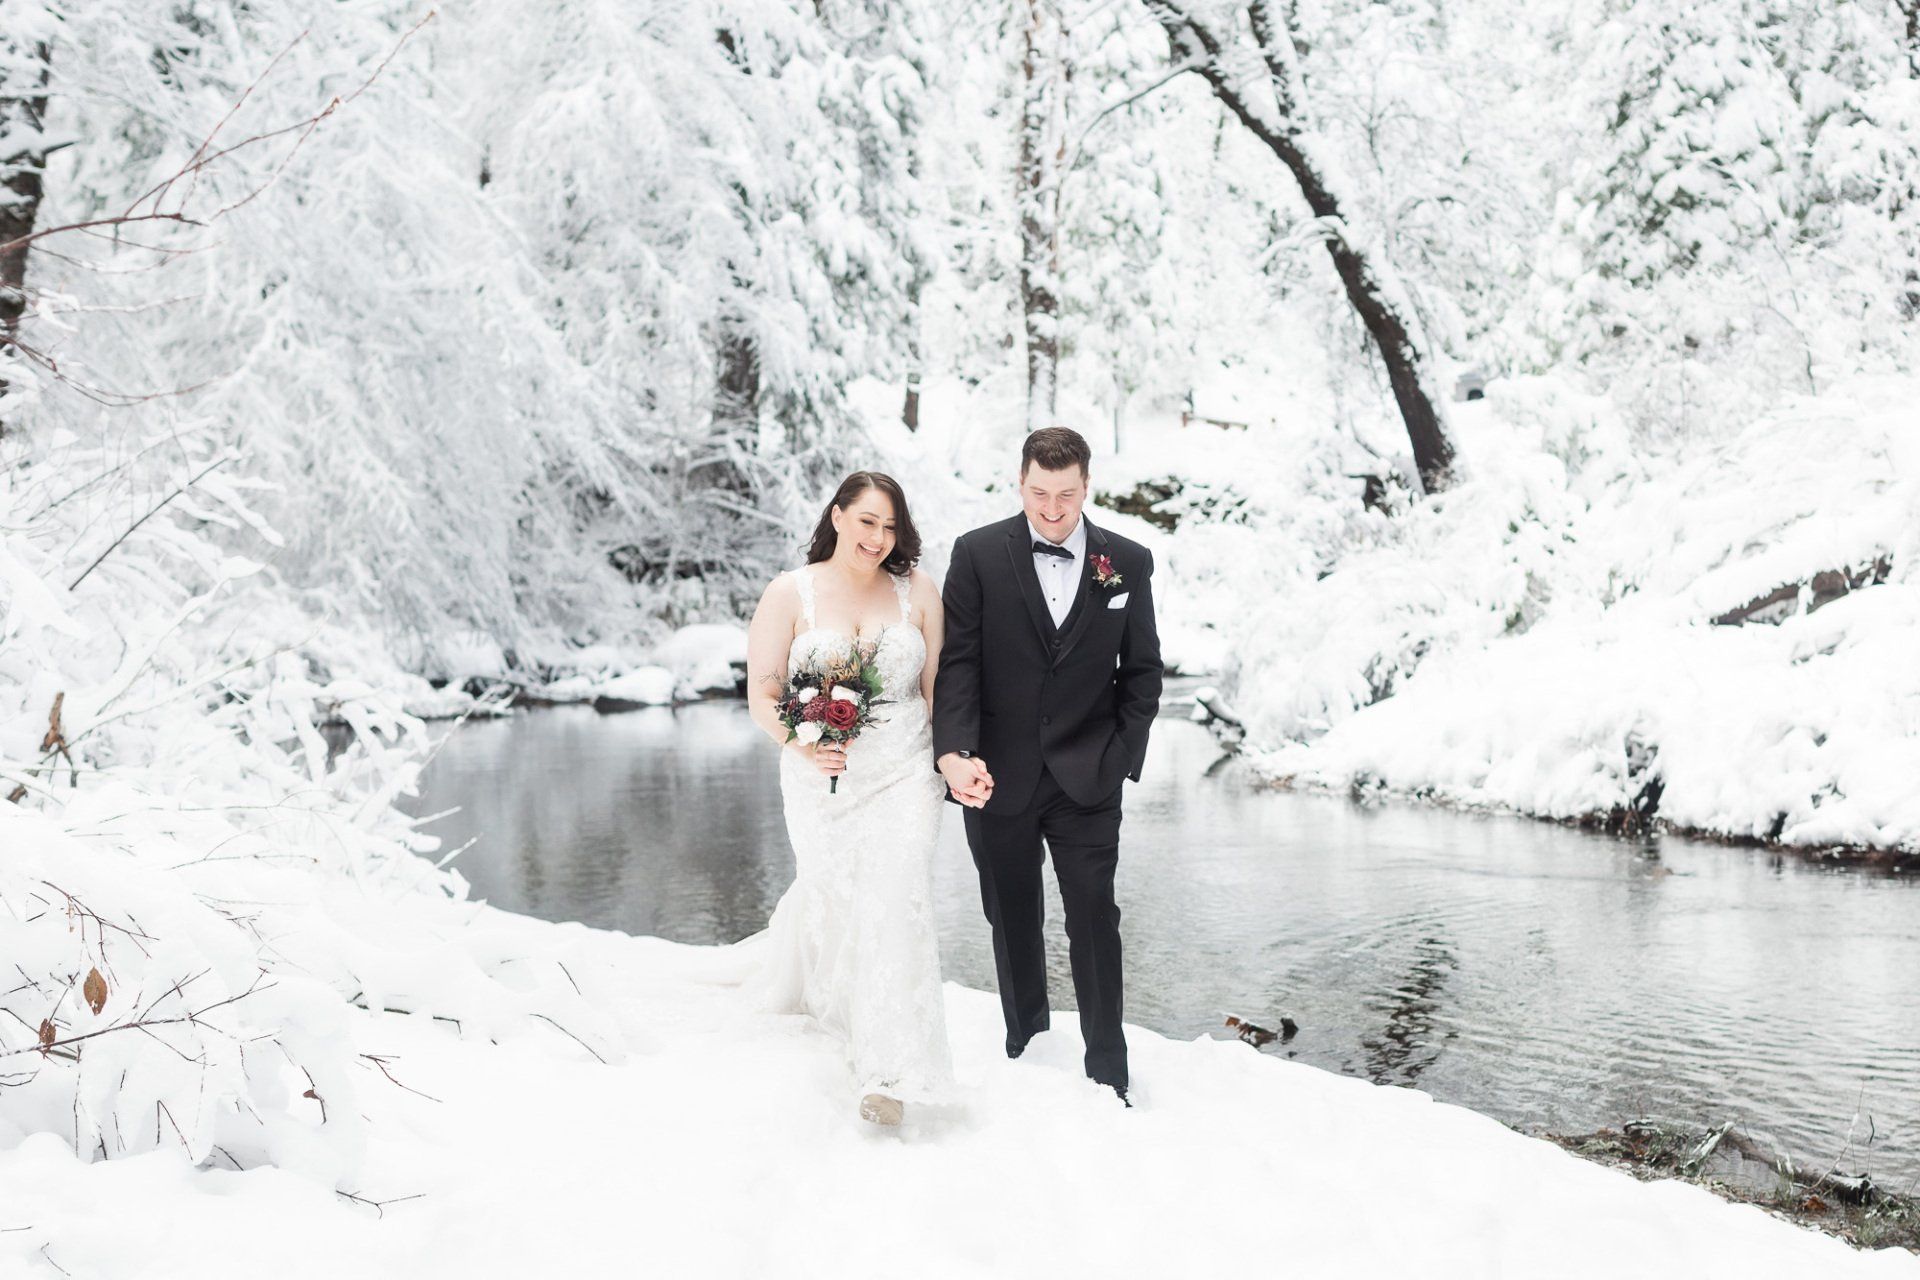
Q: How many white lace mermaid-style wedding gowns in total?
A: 1